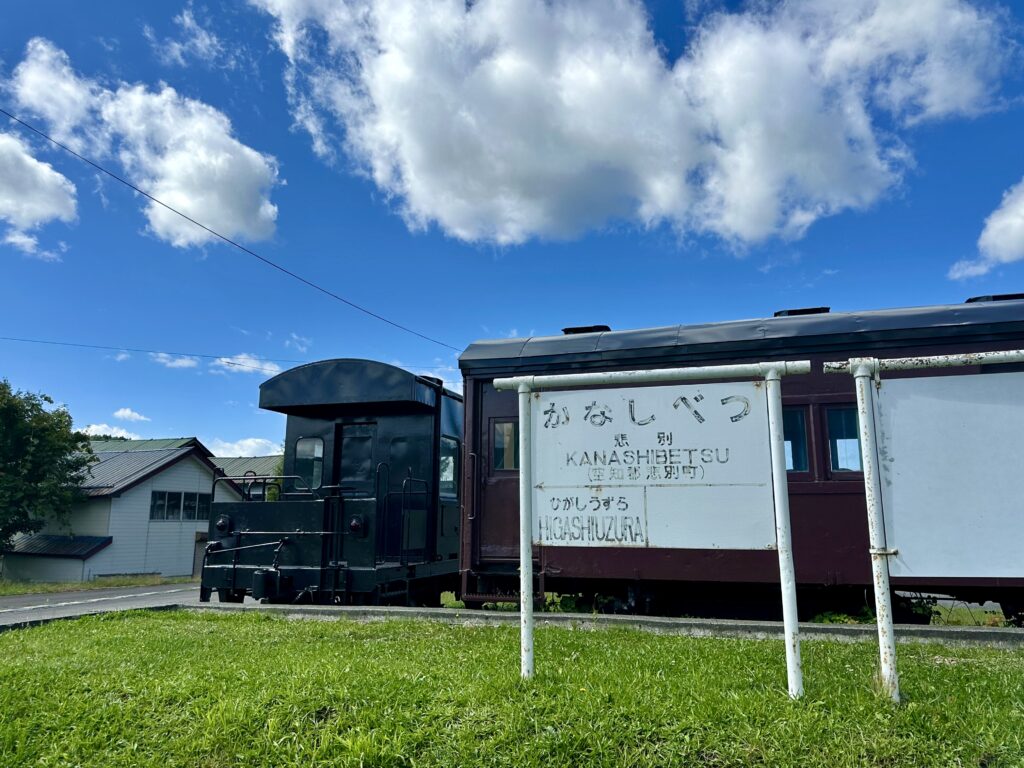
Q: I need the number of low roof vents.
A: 3